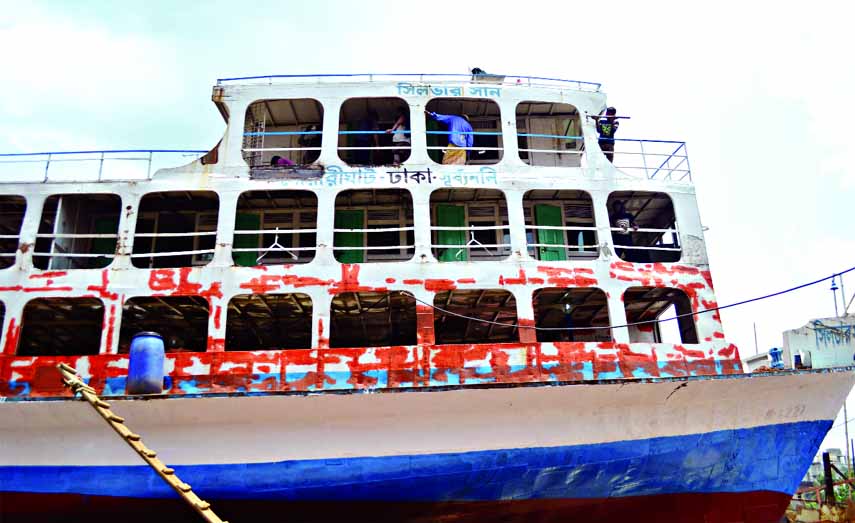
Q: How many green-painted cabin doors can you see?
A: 4